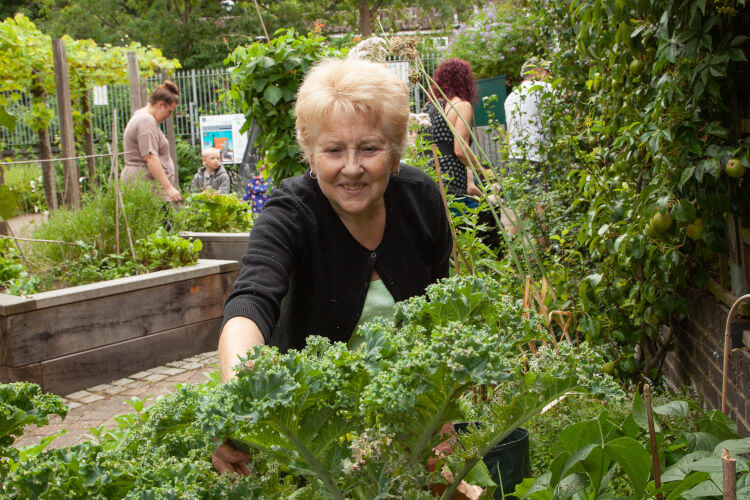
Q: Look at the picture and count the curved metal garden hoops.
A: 1